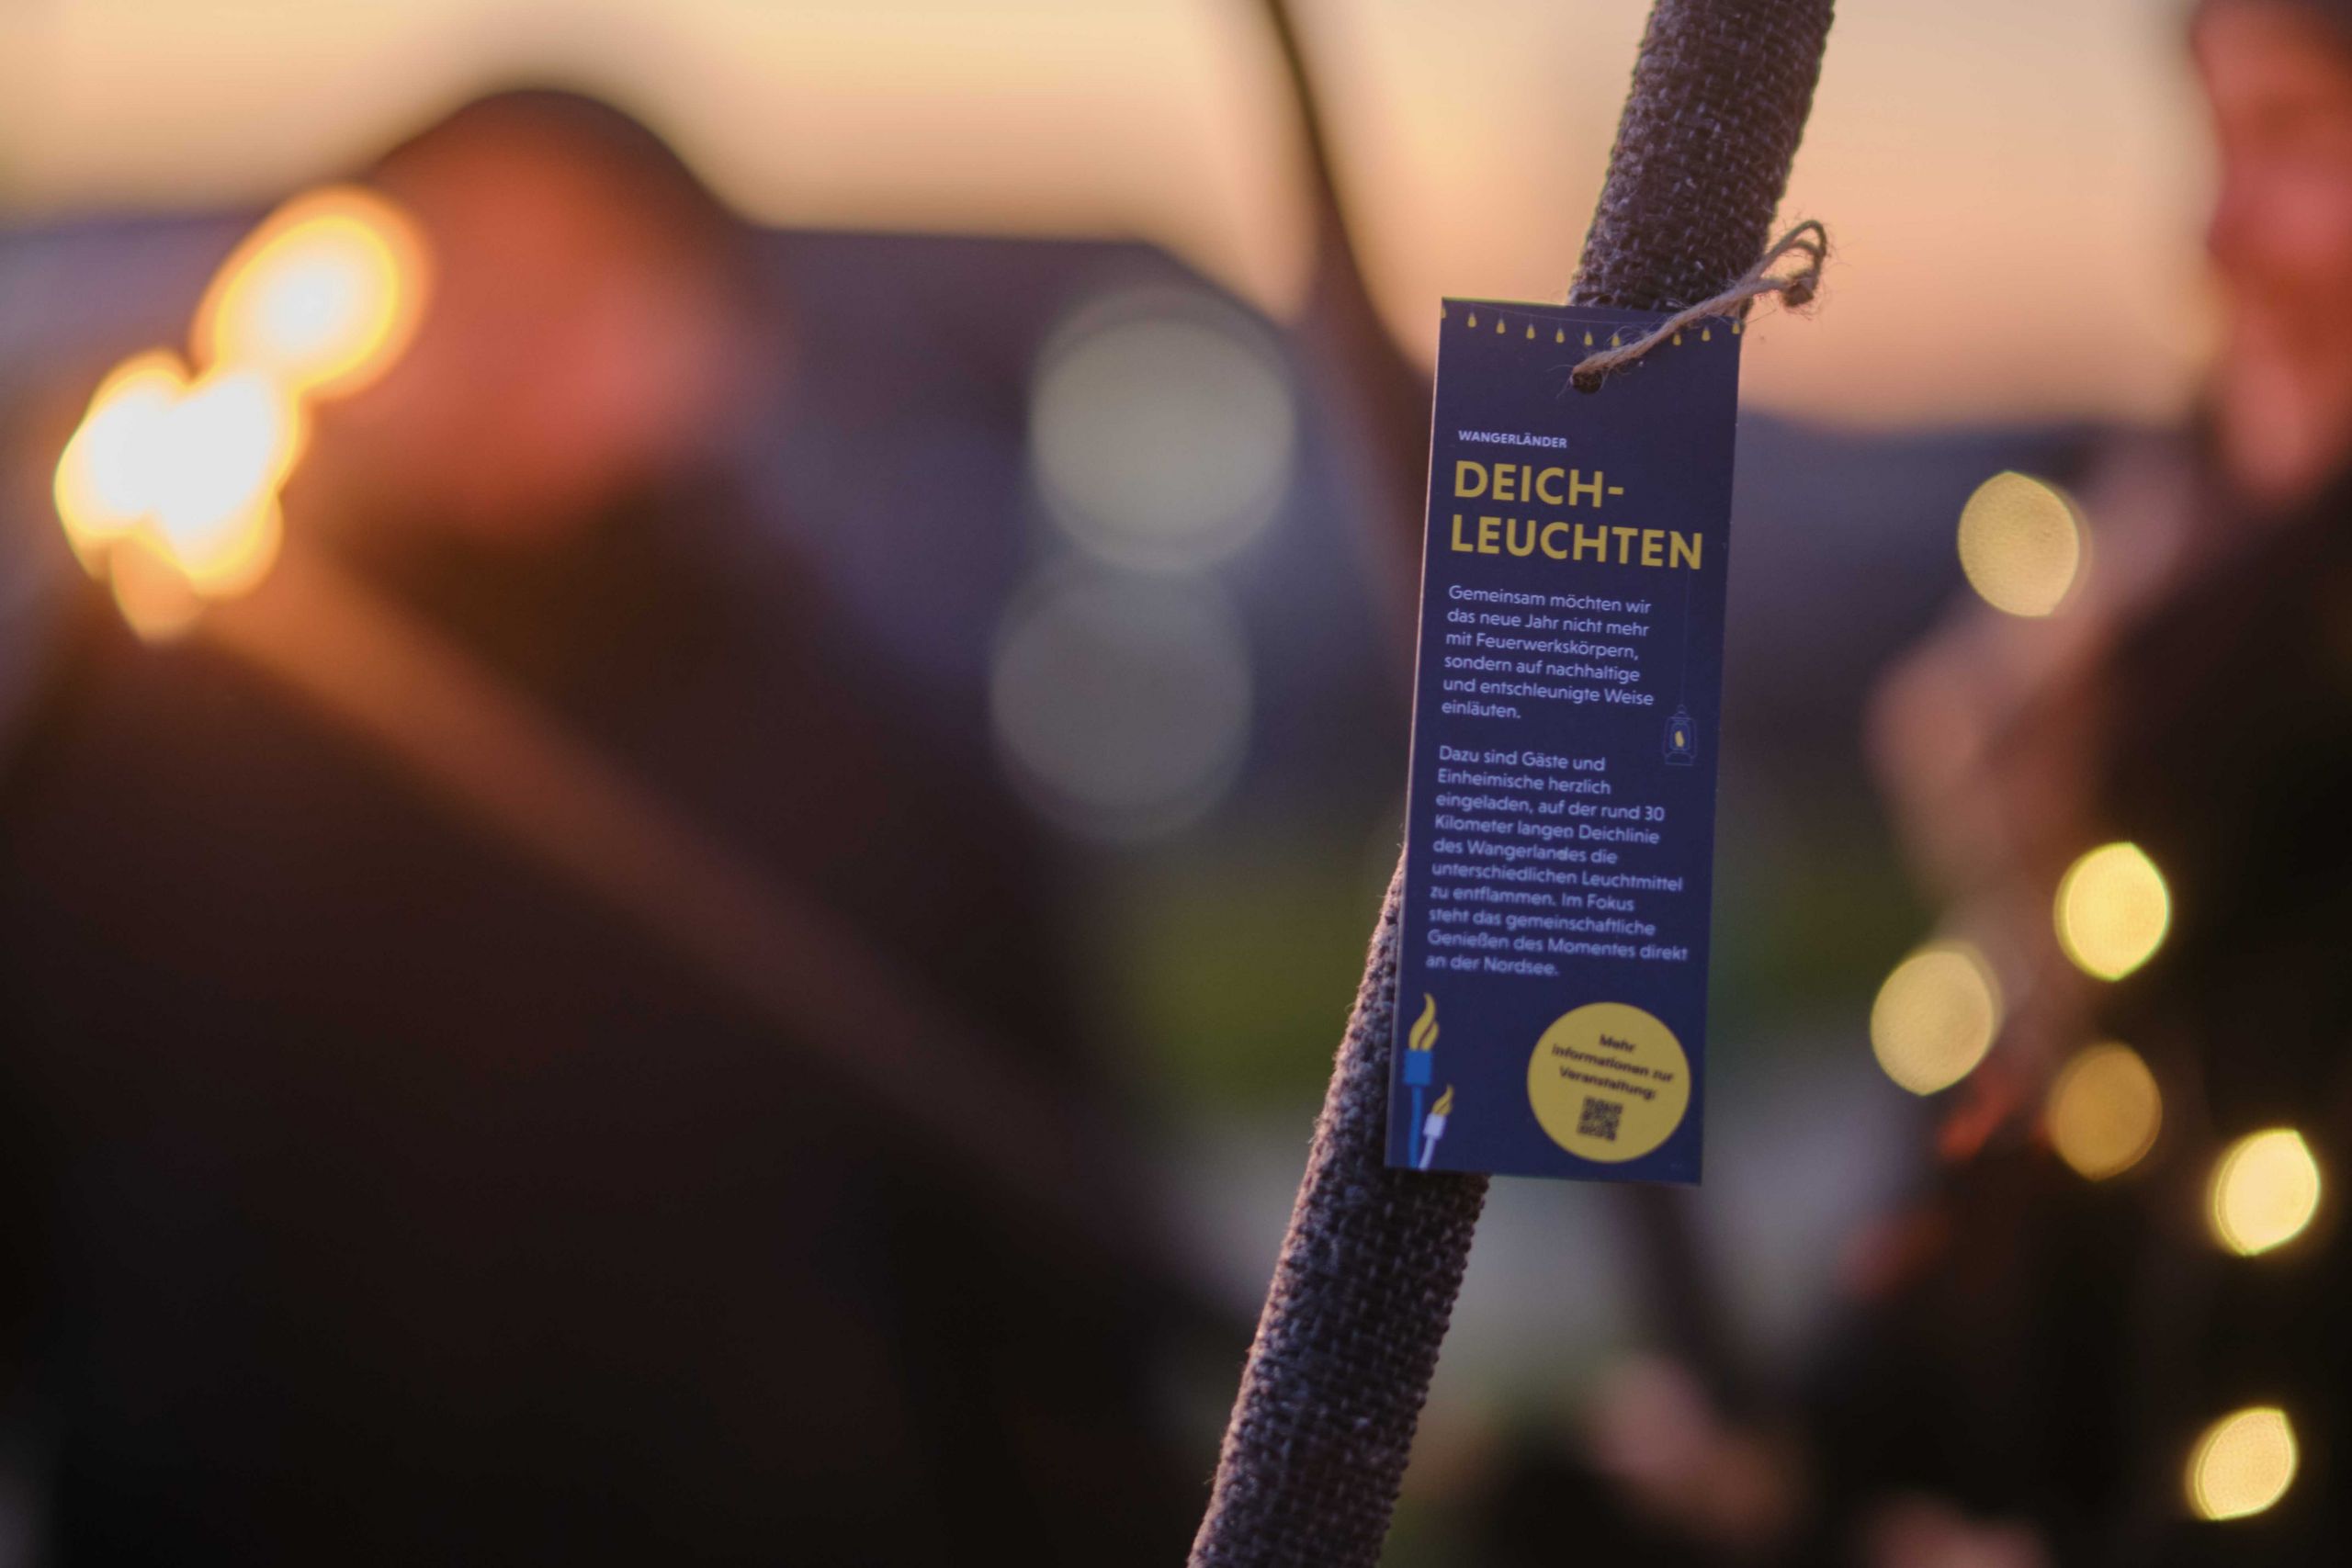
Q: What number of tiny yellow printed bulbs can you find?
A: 10